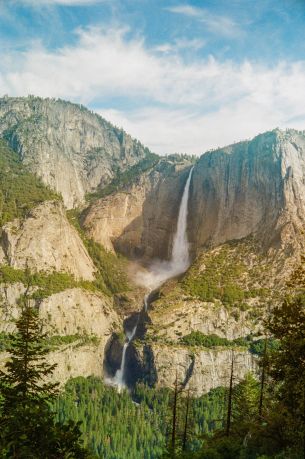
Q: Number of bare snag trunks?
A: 4